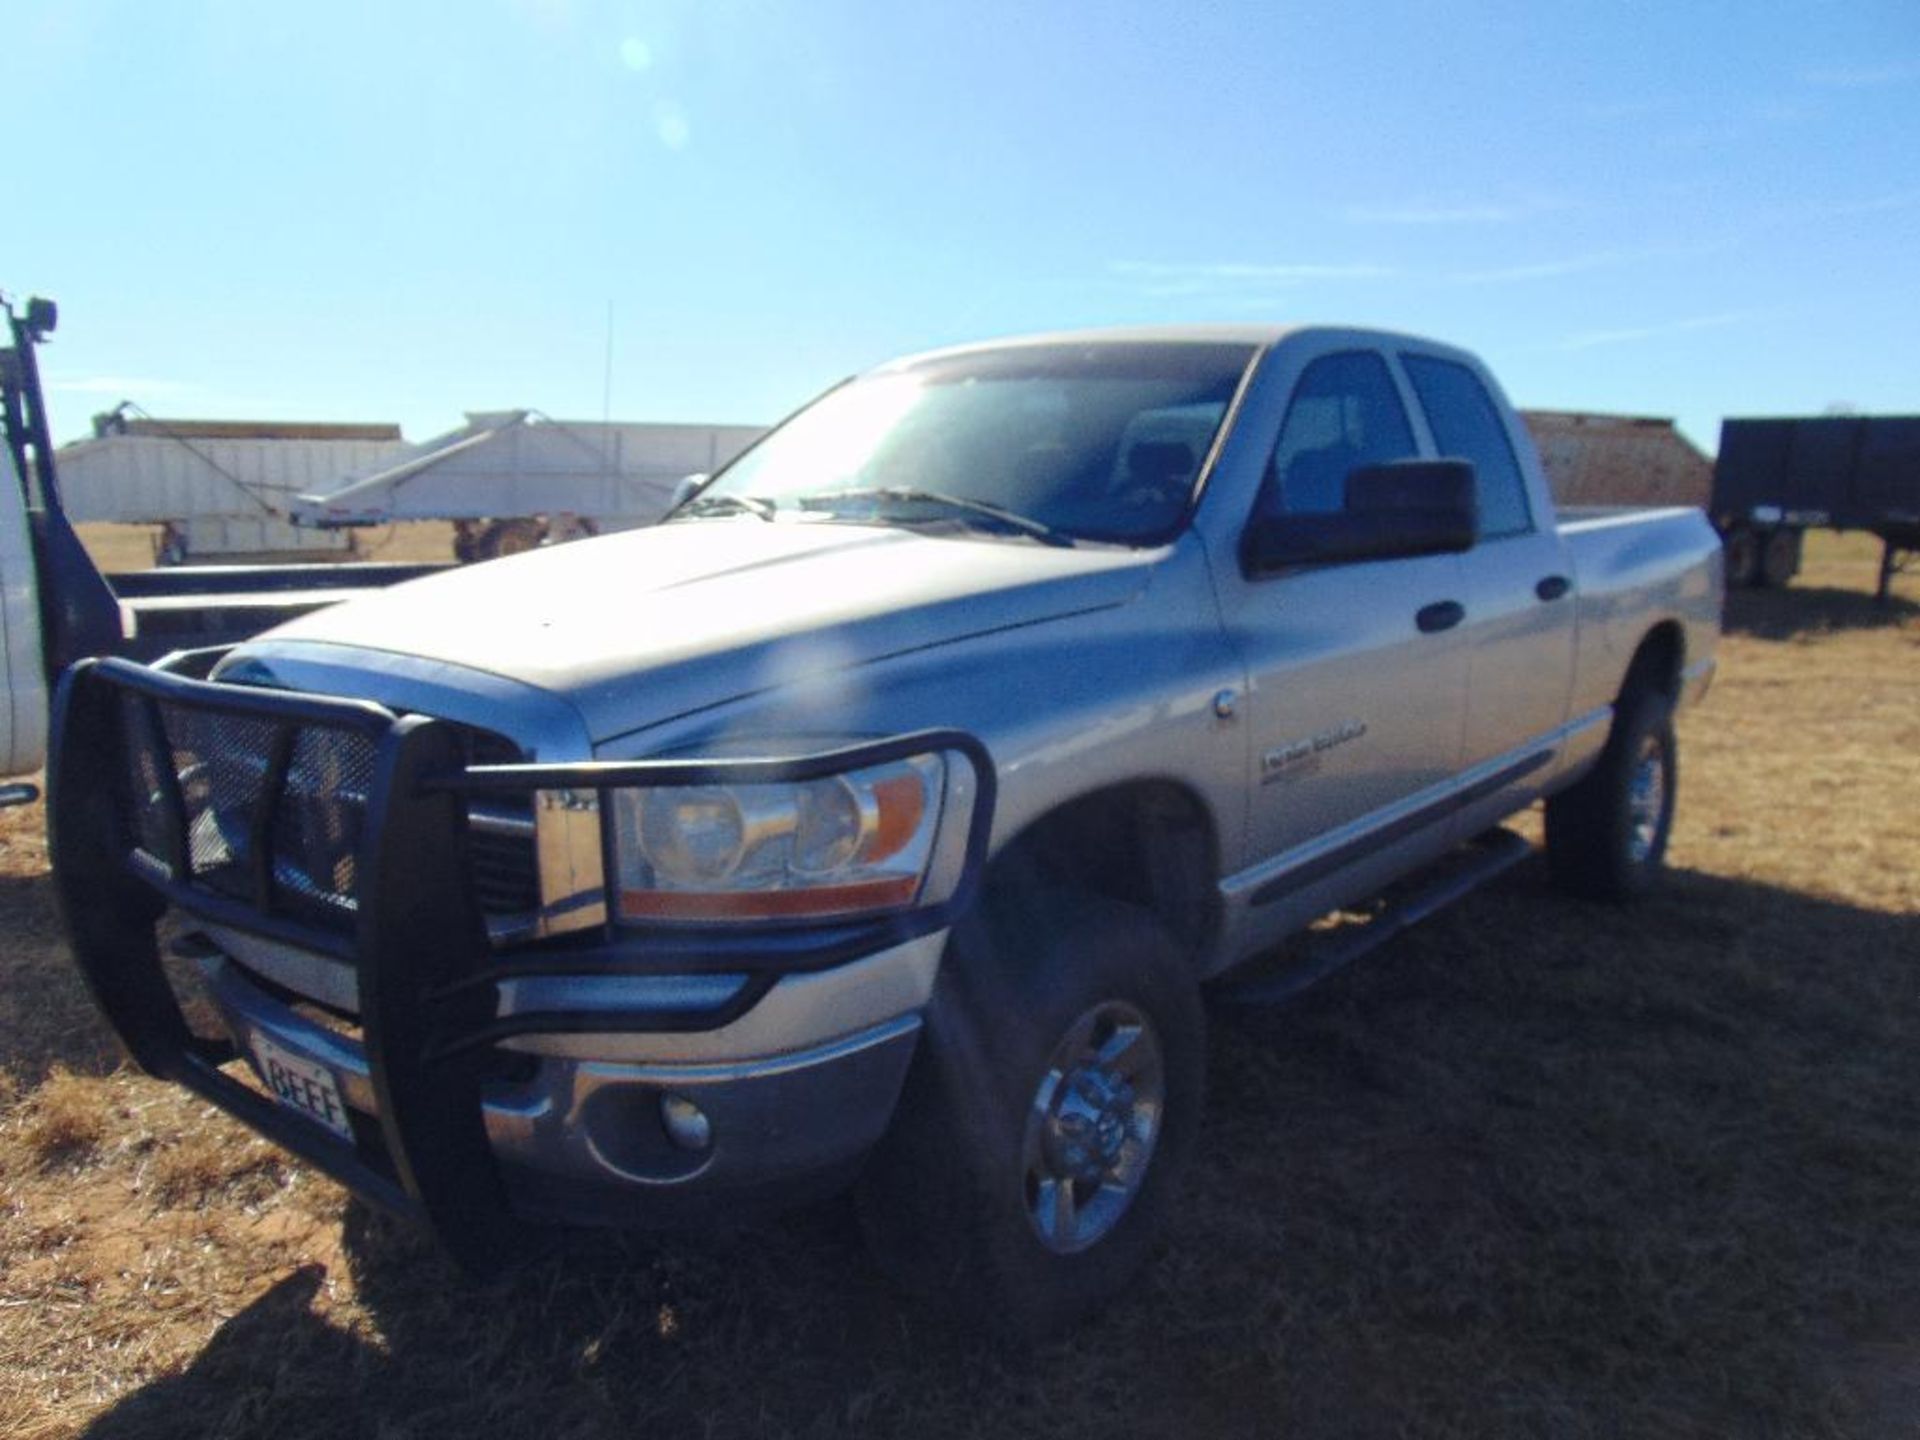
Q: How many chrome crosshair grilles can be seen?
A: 1